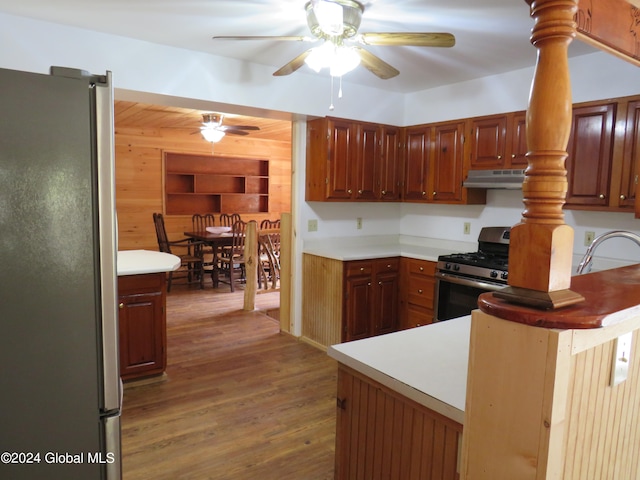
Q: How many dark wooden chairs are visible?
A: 5